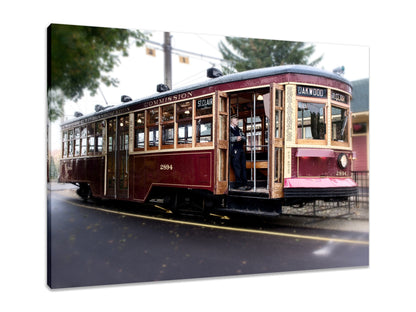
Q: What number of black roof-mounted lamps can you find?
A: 5